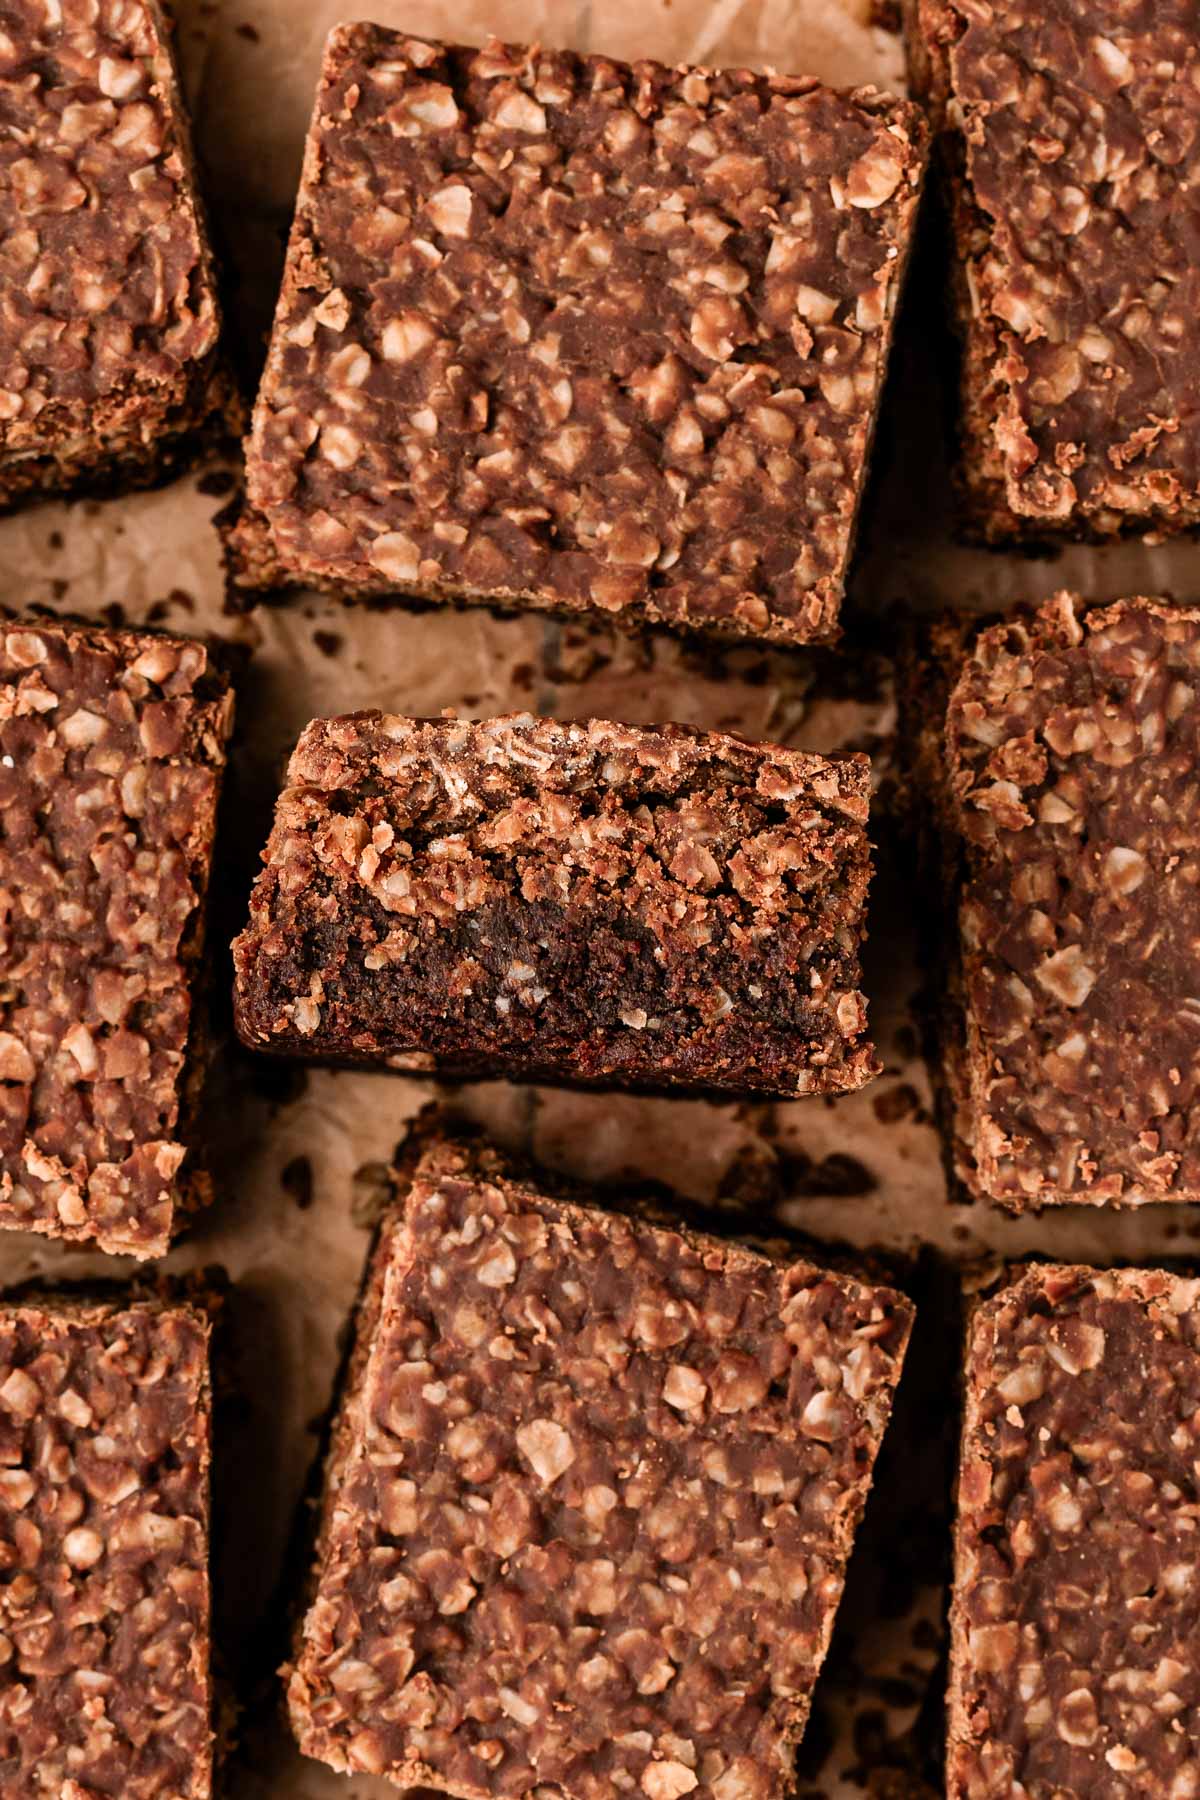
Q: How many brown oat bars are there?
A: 9